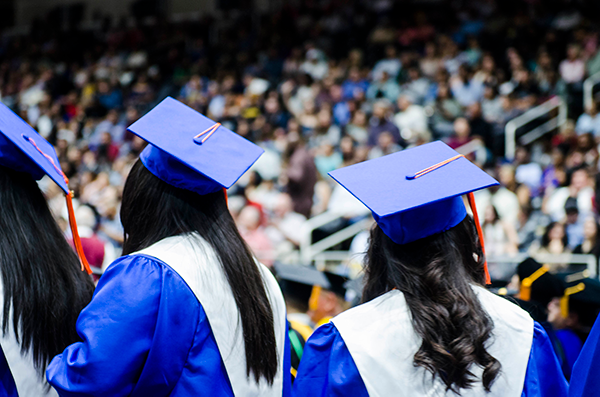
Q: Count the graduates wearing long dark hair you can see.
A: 3